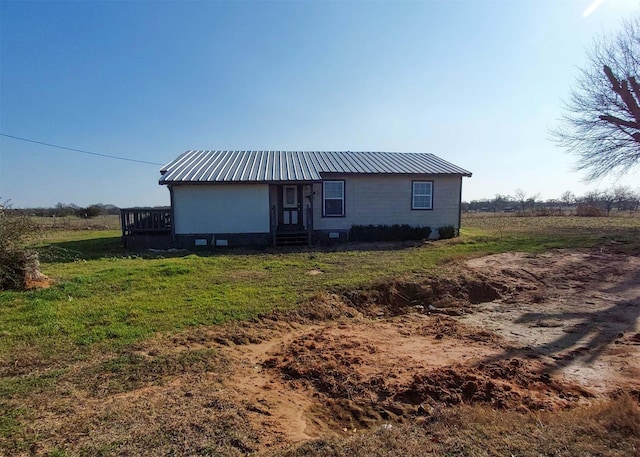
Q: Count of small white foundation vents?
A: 3